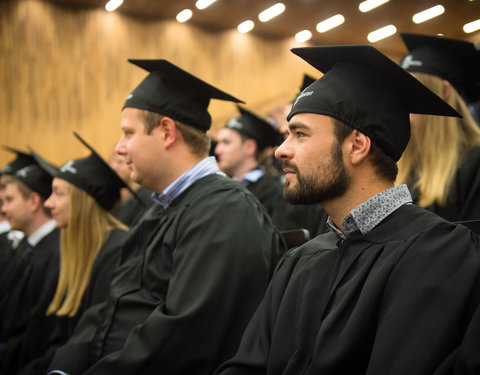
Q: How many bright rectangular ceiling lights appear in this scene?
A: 11